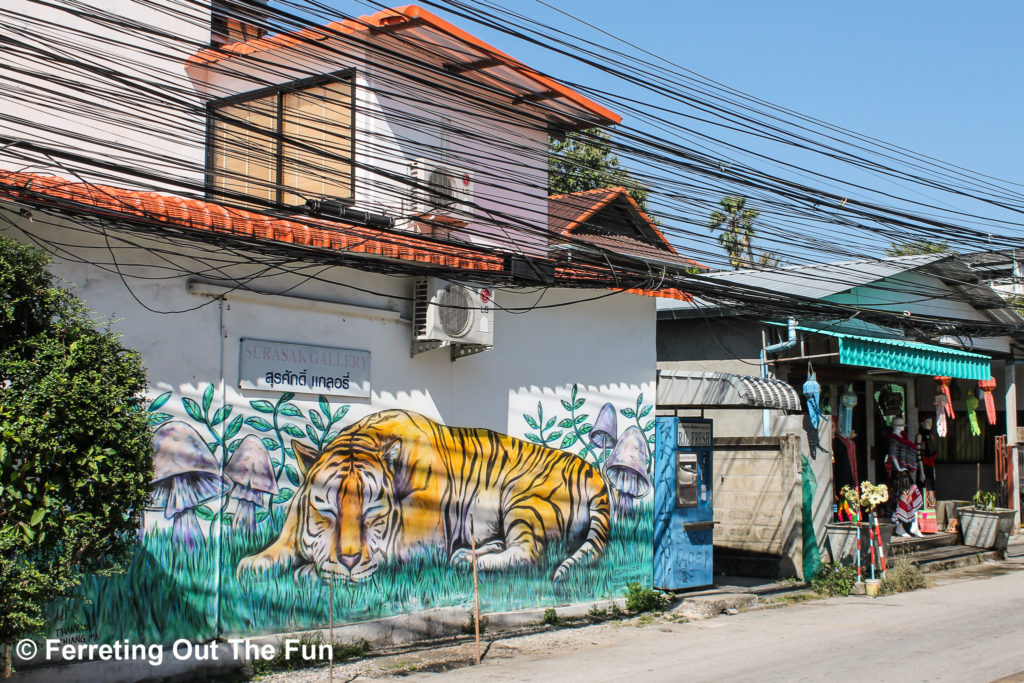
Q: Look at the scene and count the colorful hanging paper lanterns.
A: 6